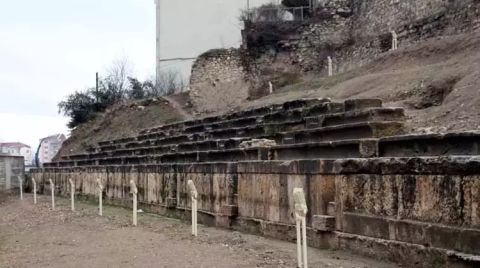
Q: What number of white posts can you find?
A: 11